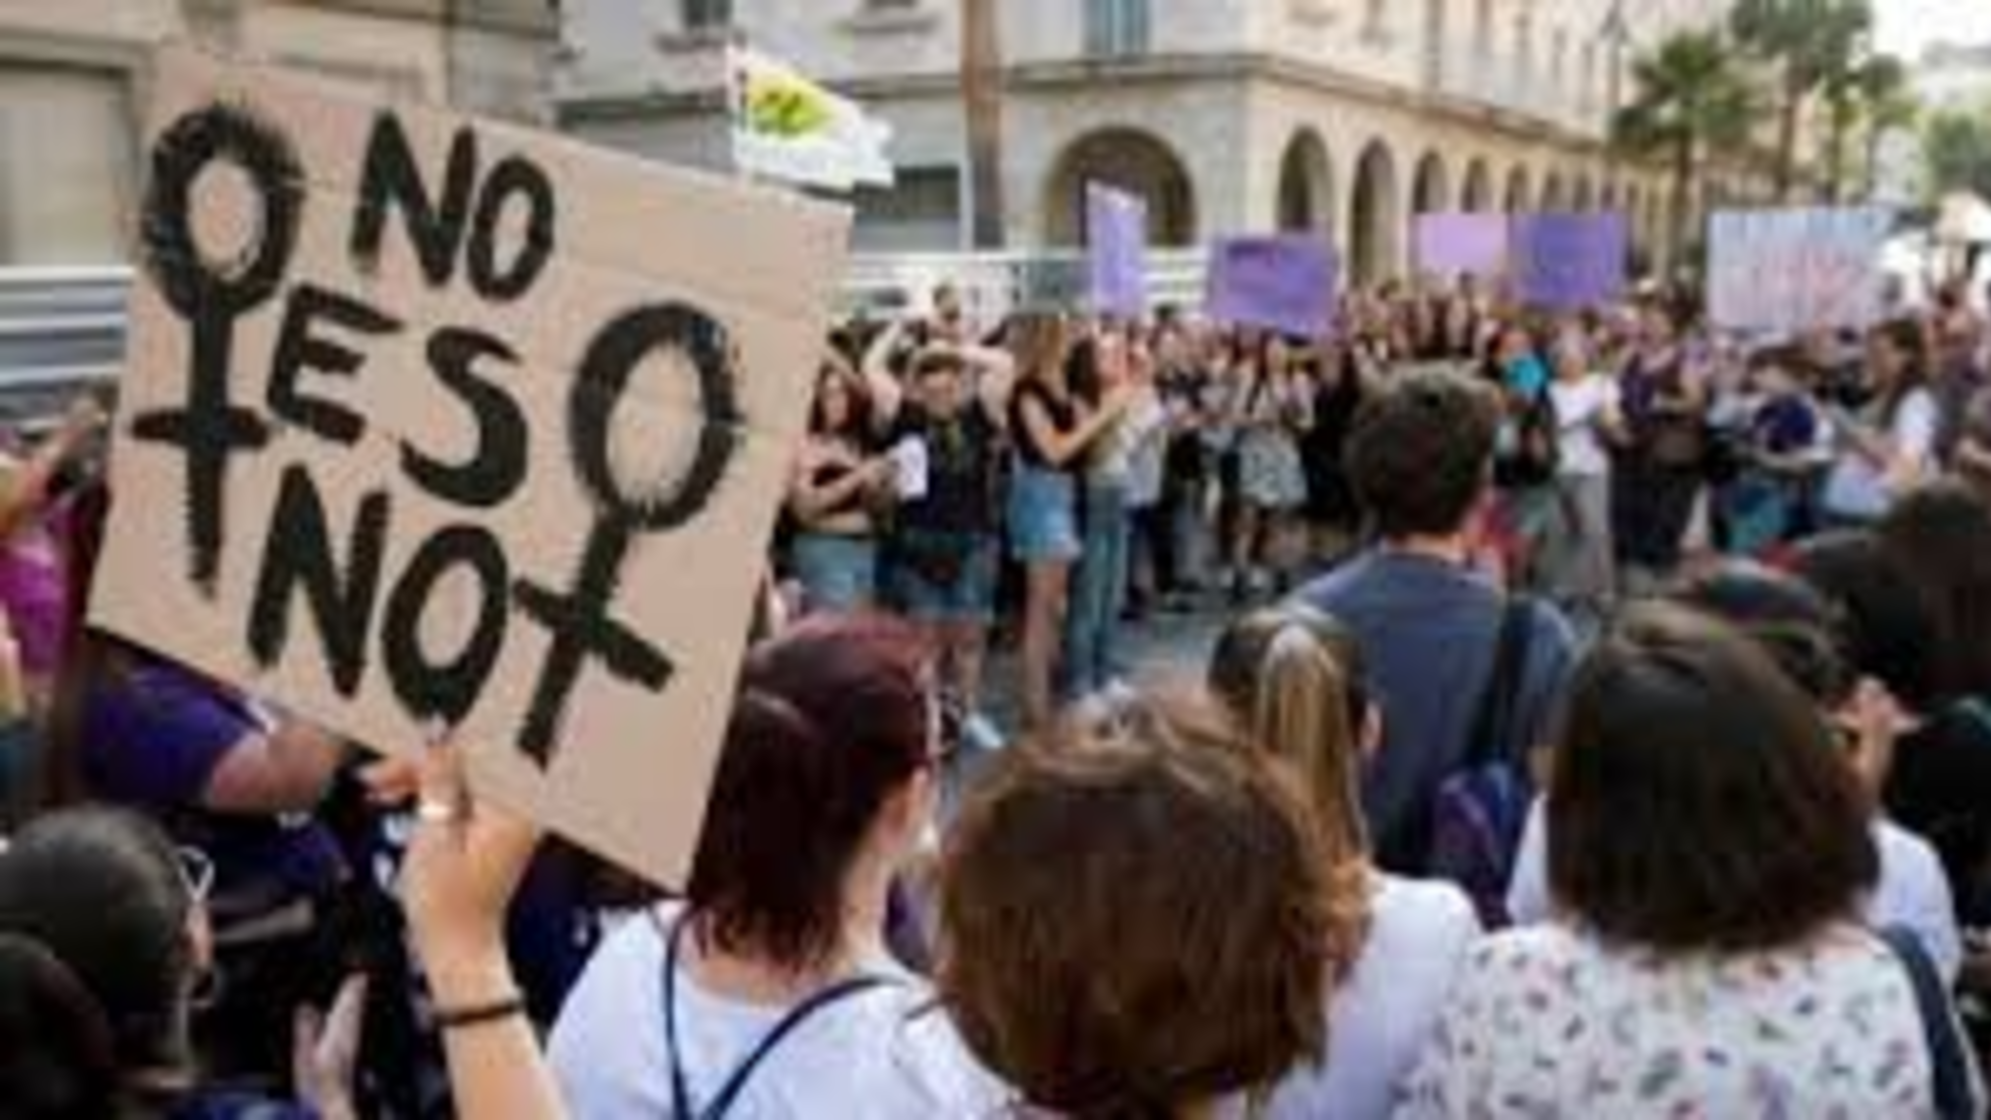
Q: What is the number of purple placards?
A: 4